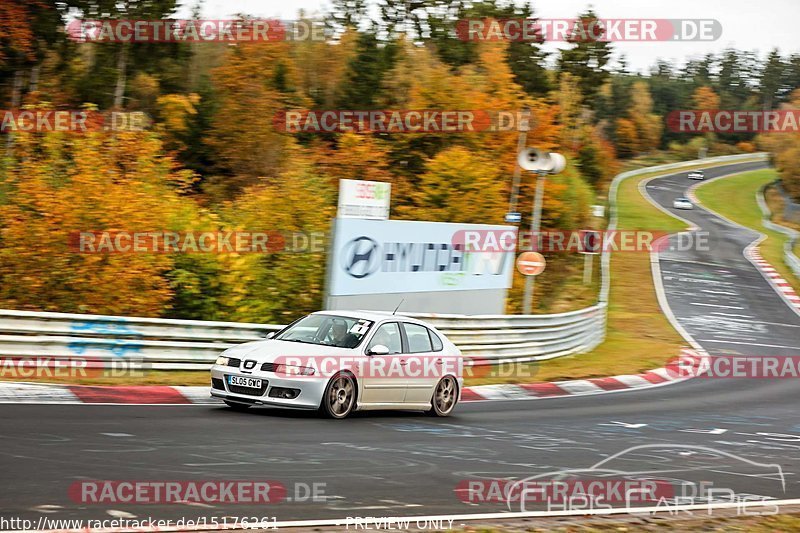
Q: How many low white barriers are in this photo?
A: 2